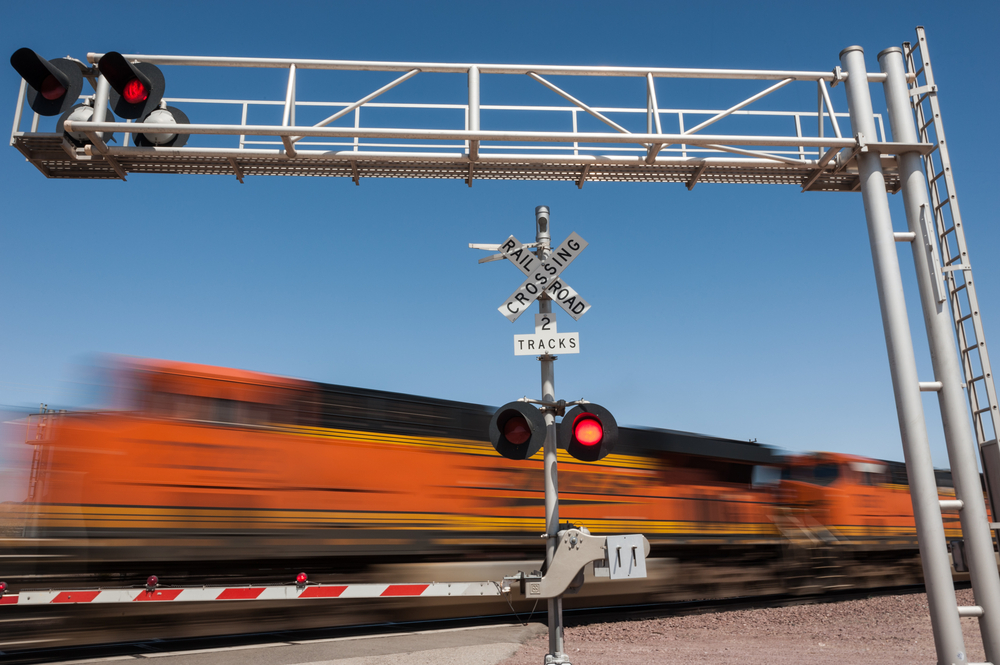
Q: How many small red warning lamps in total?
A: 3